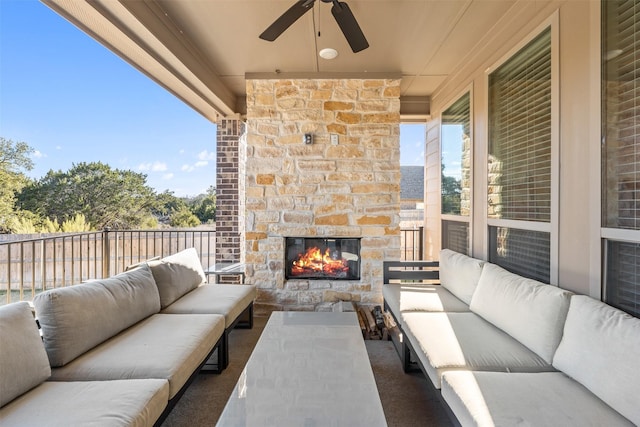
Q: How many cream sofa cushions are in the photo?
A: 12